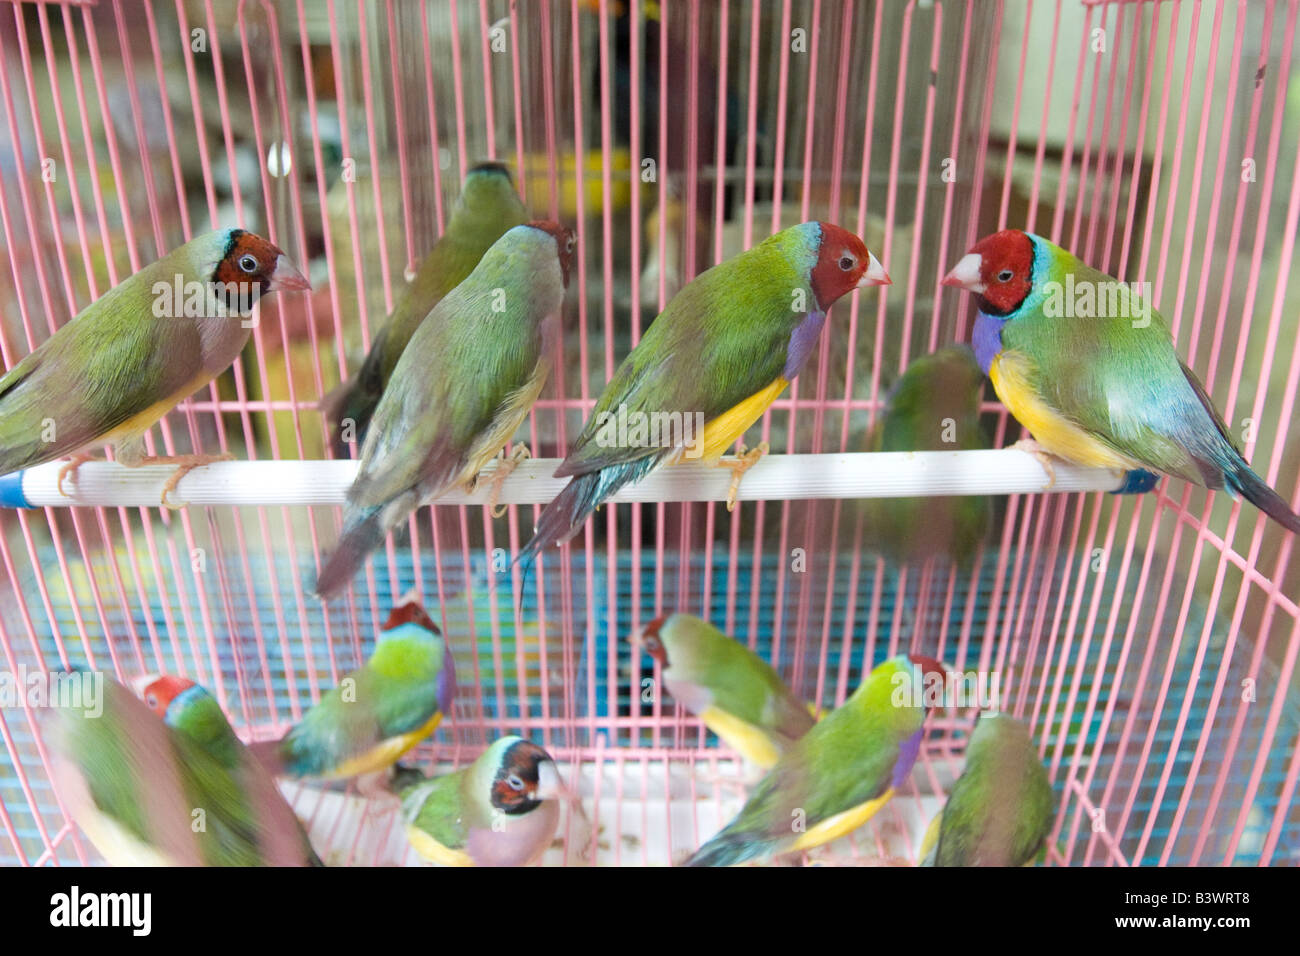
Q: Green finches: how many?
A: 13